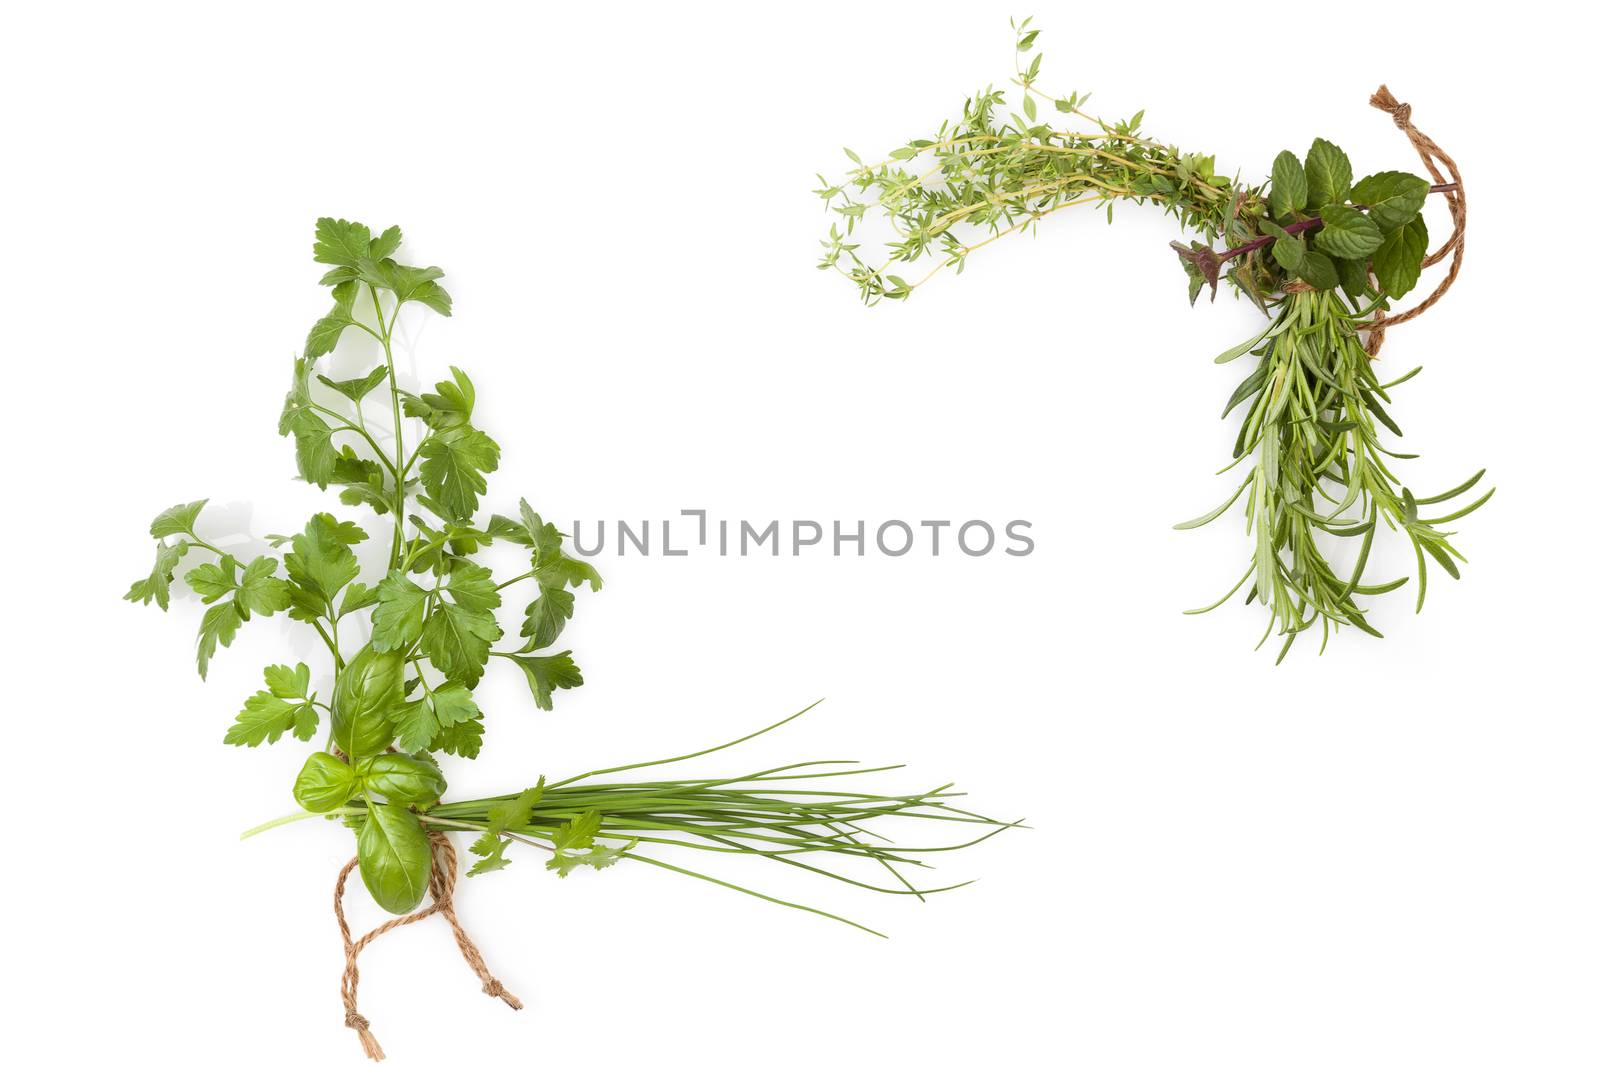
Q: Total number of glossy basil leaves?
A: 4